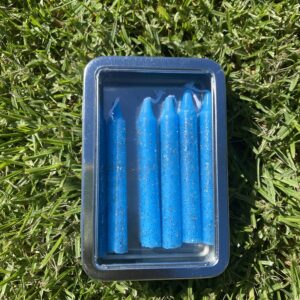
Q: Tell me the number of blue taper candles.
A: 5